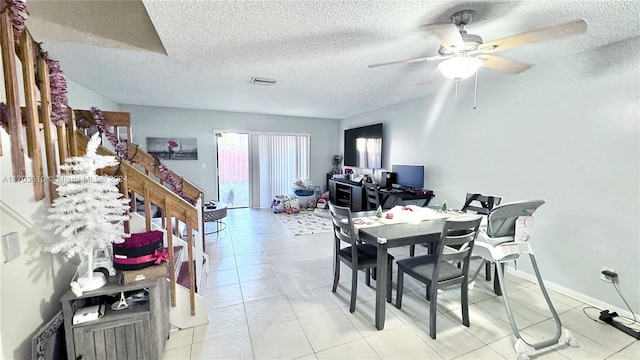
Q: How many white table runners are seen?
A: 1